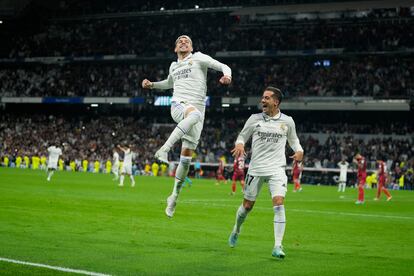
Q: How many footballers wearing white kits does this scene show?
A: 6